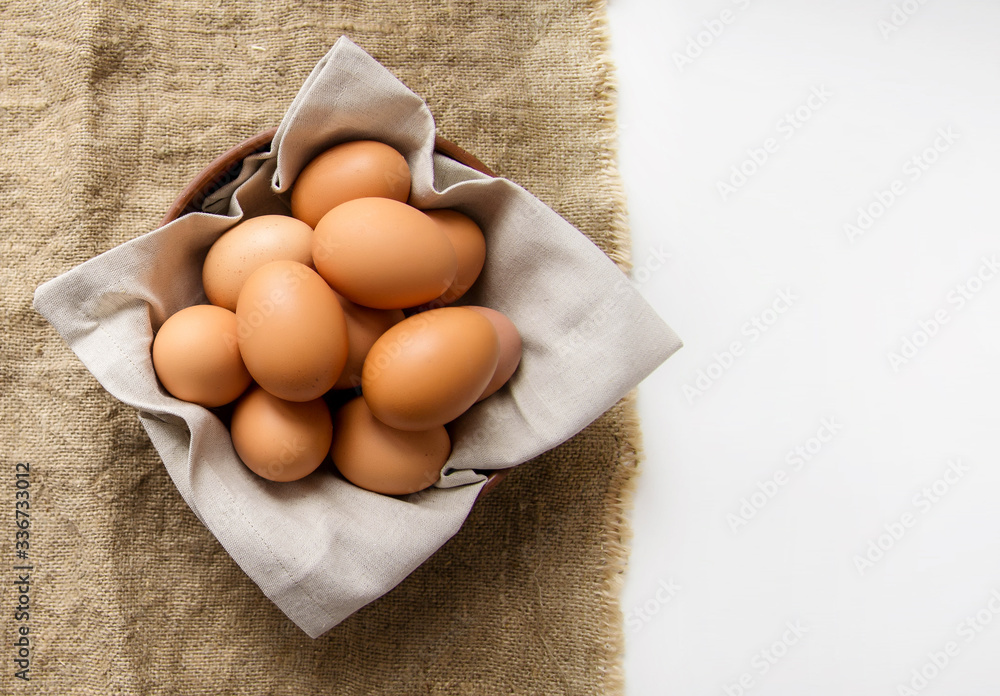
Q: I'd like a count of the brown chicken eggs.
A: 11